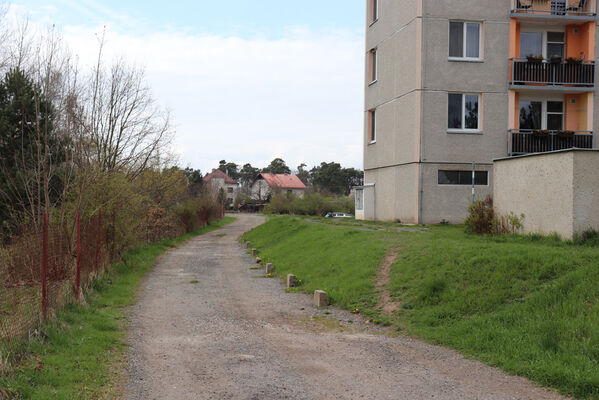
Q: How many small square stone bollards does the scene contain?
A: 6